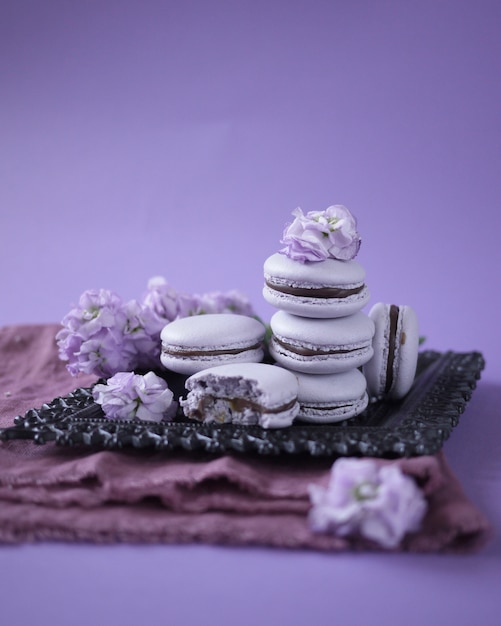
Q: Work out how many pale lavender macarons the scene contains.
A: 6